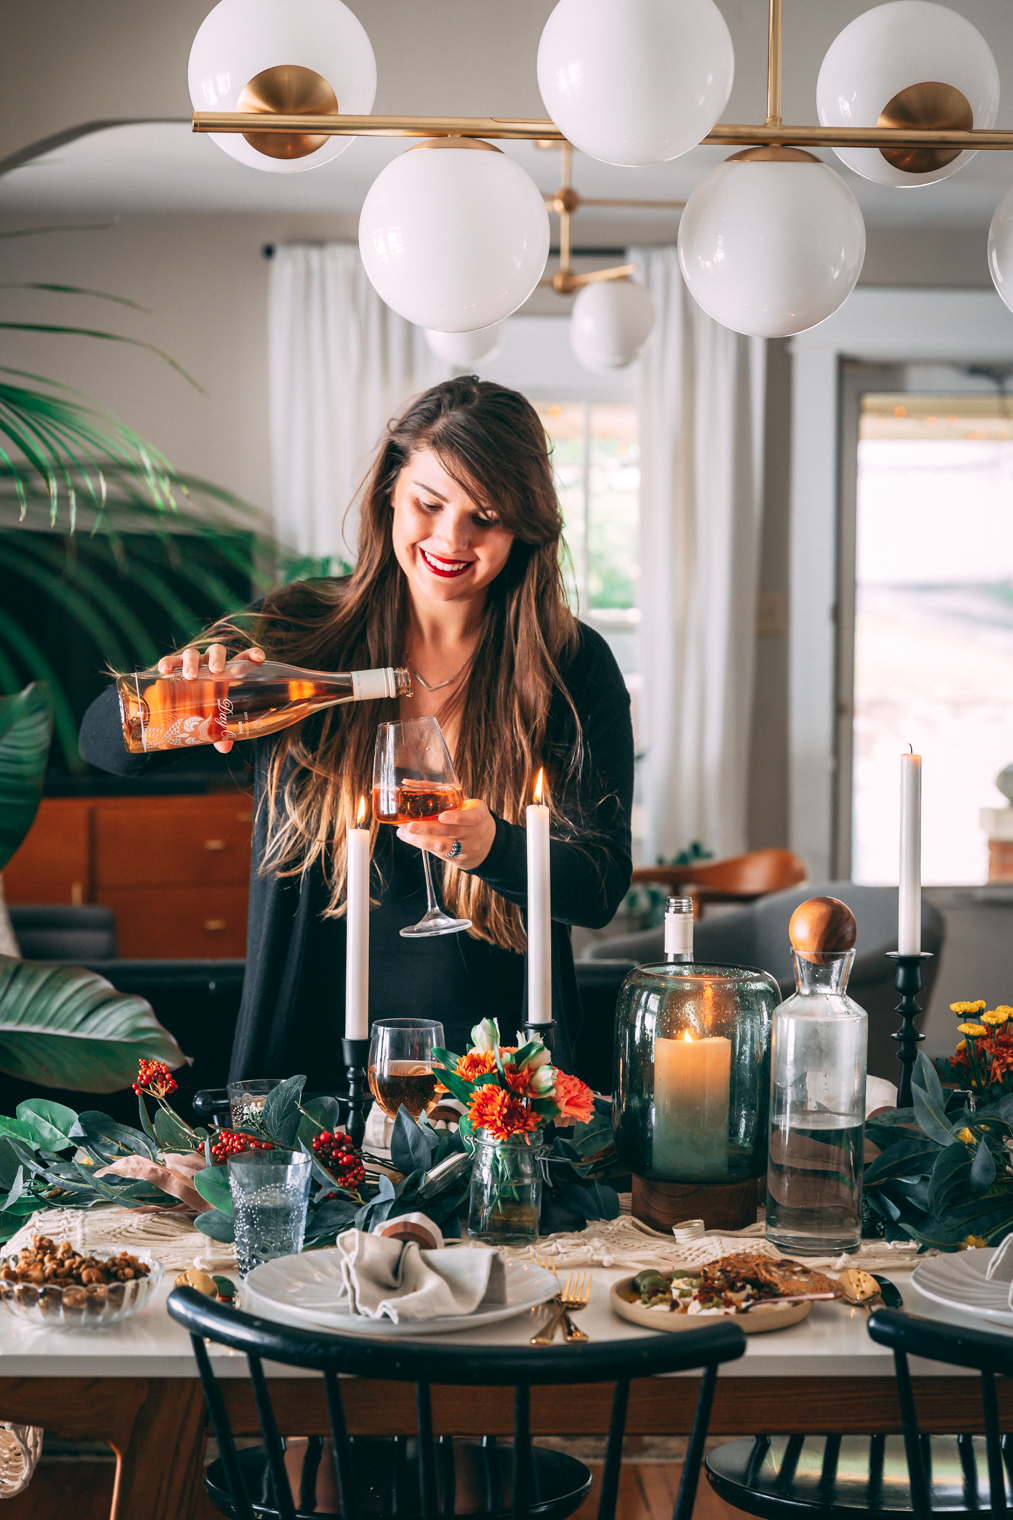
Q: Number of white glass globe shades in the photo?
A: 8